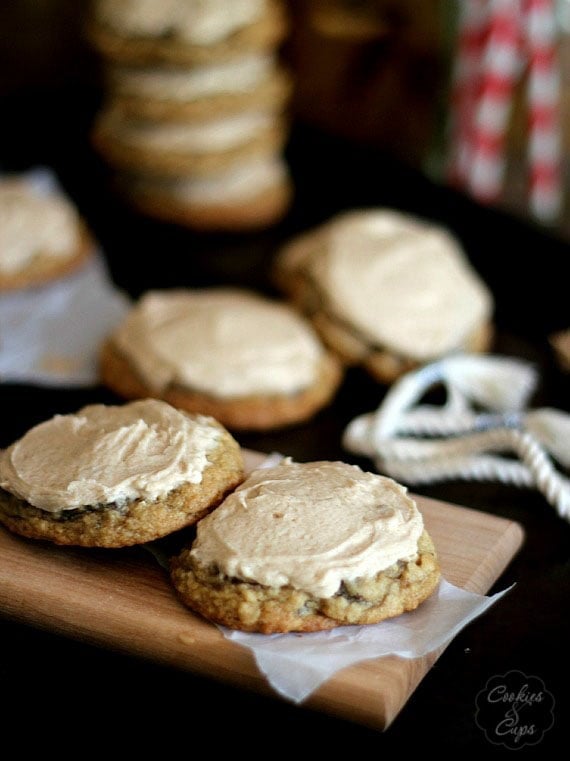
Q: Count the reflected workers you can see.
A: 0